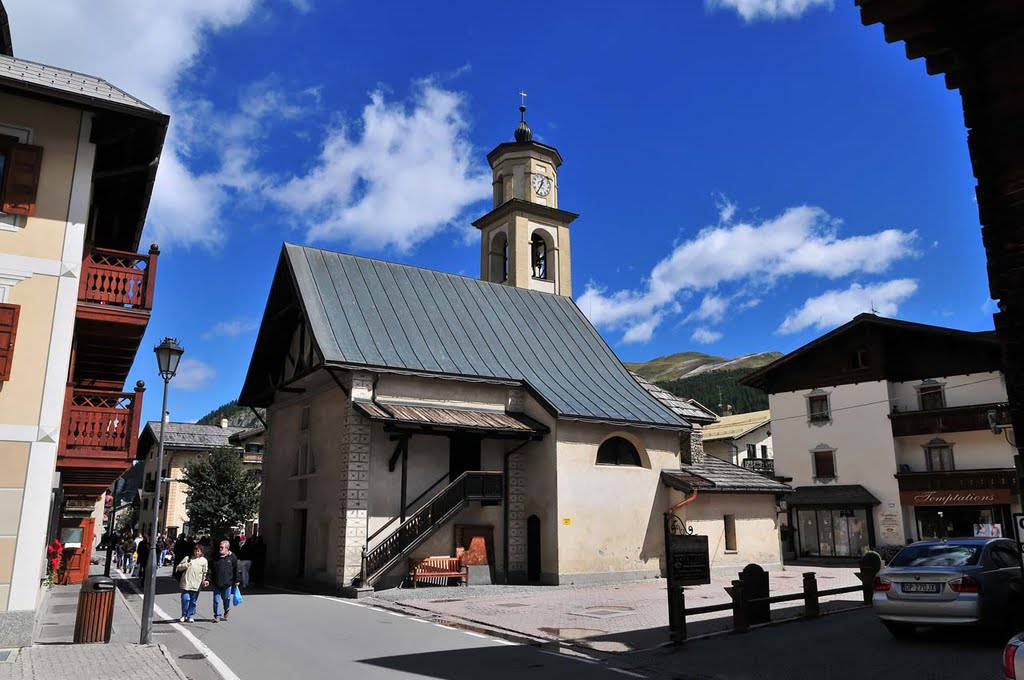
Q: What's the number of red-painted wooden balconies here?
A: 2